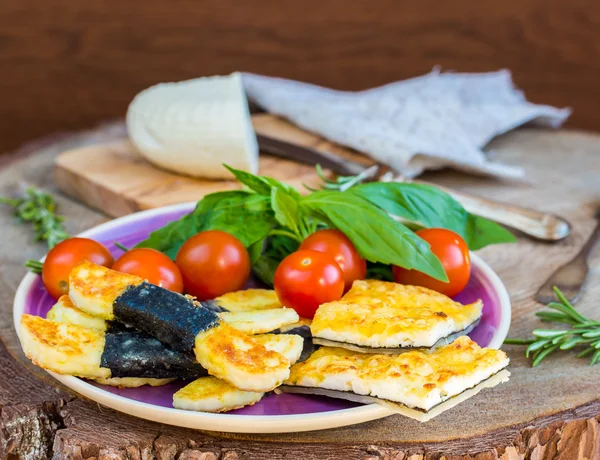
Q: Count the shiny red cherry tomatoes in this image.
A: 6